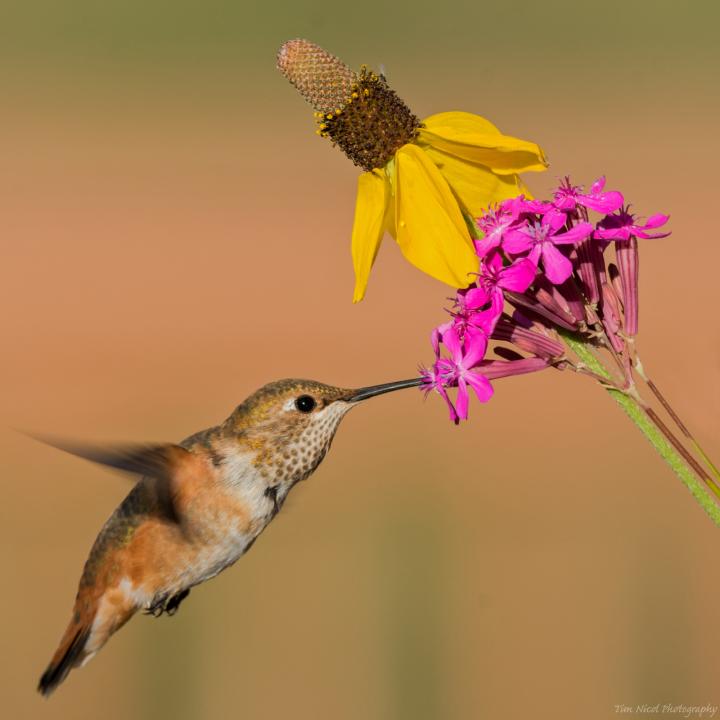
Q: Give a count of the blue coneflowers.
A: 0